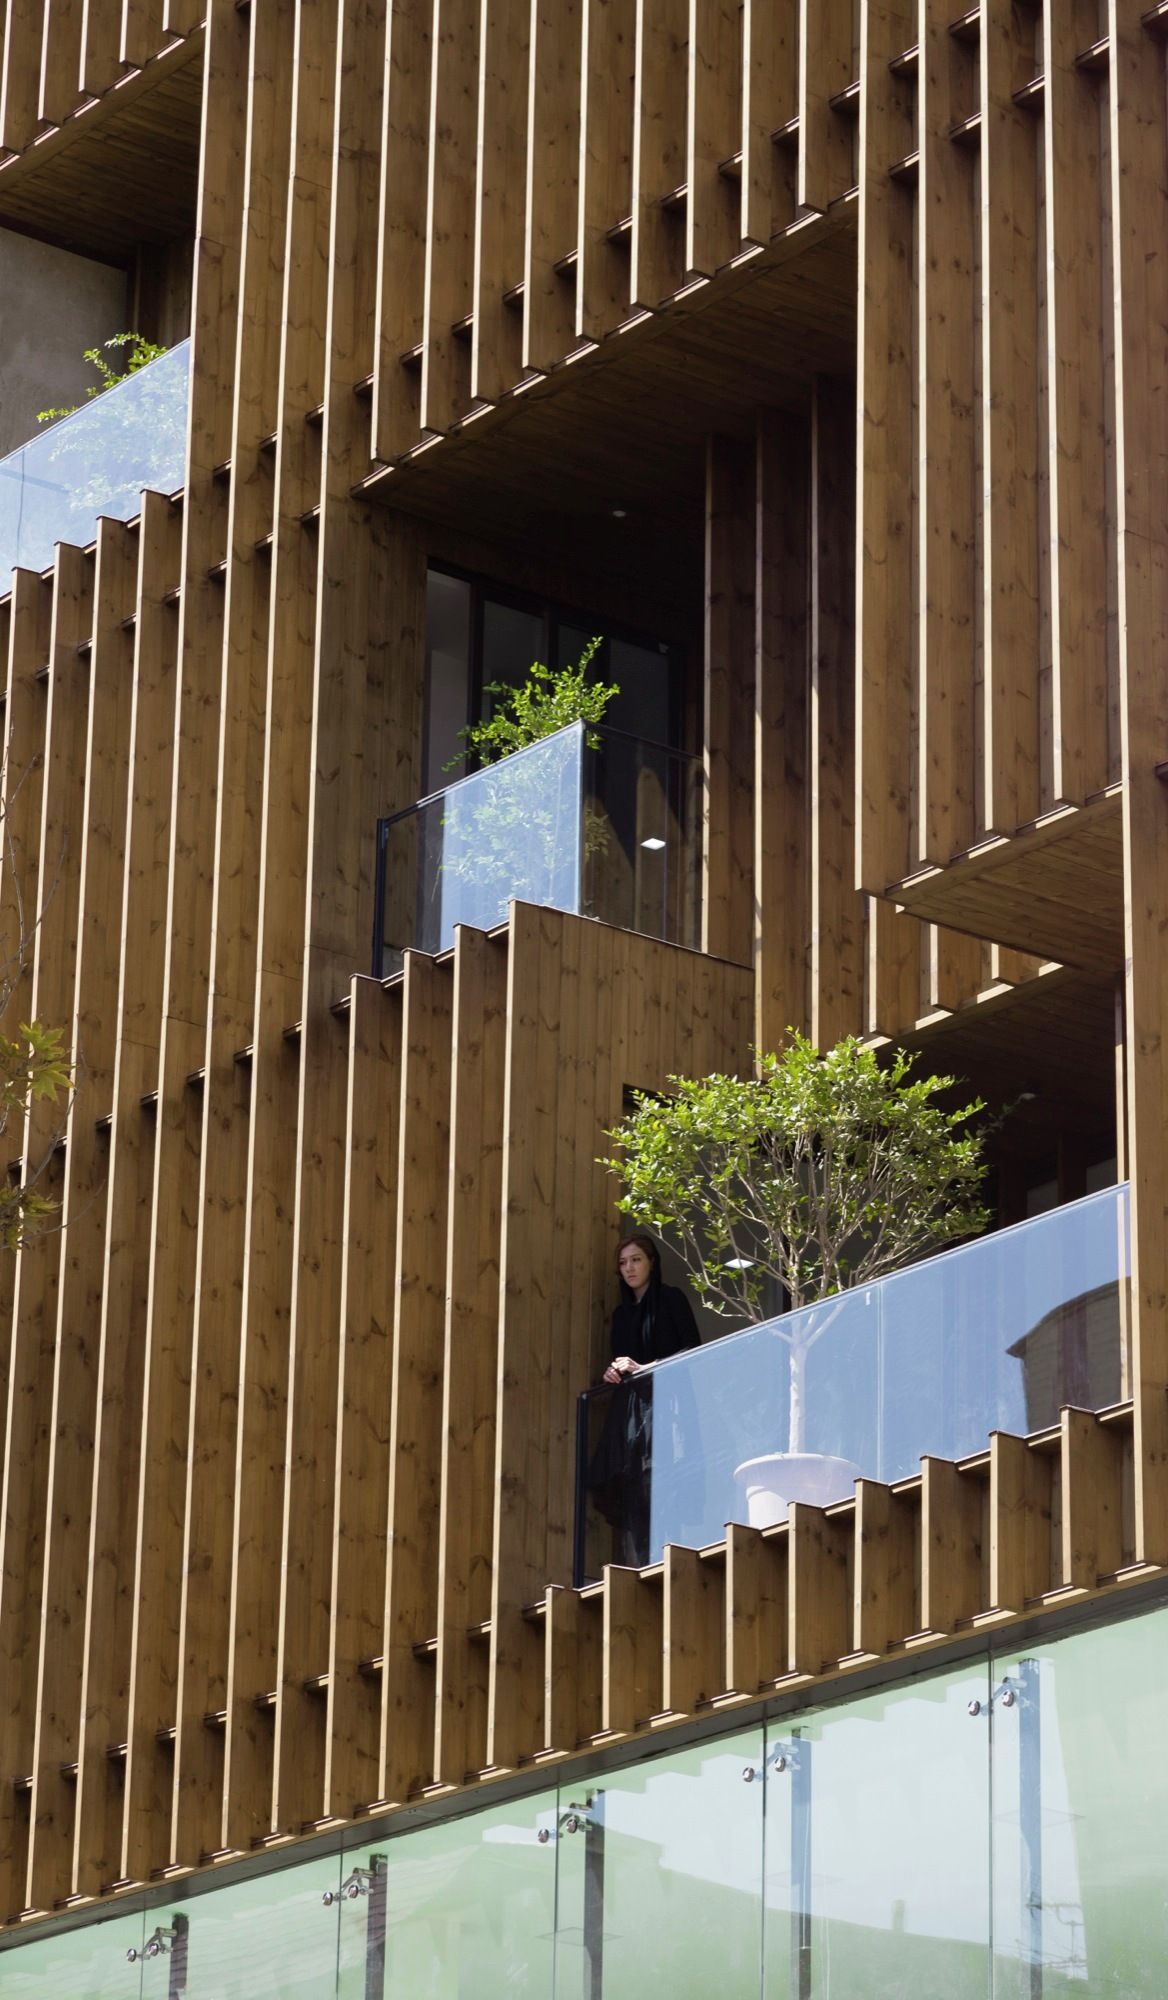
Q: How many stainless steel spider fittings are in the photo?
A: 5